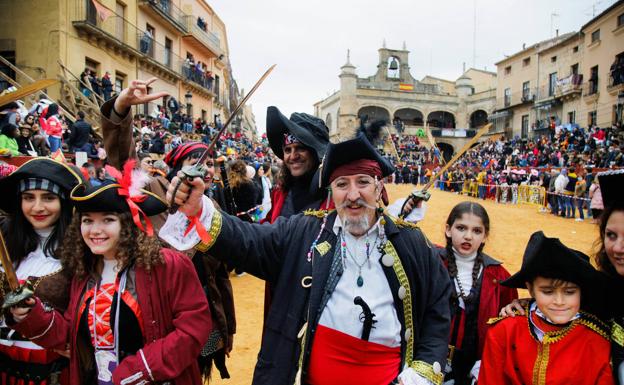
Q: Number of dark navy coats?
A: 1